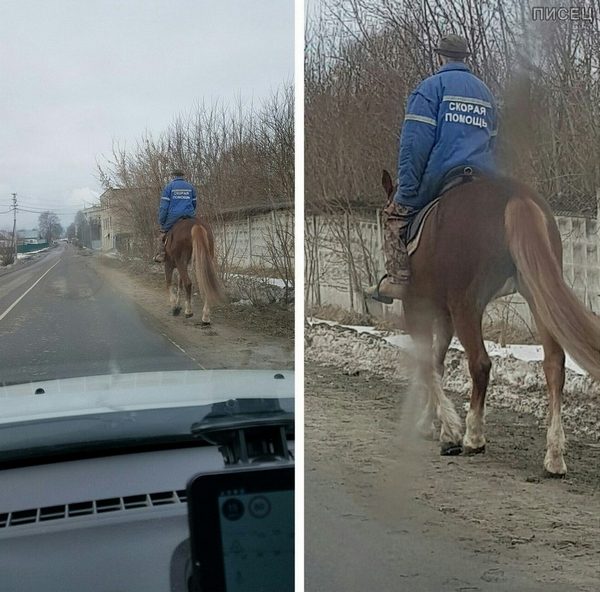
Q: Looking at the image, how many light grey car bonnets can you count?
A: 1